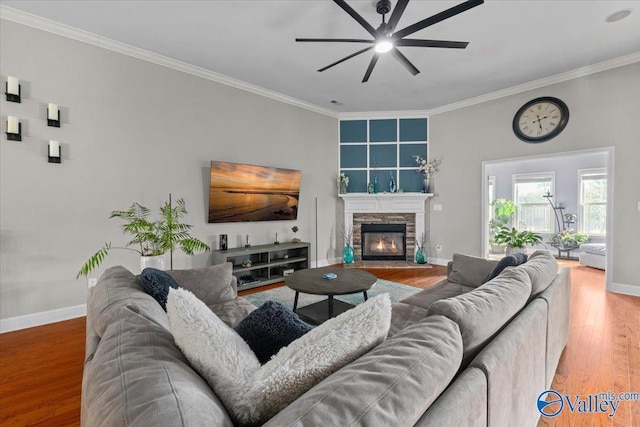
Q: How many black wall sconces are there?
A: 4